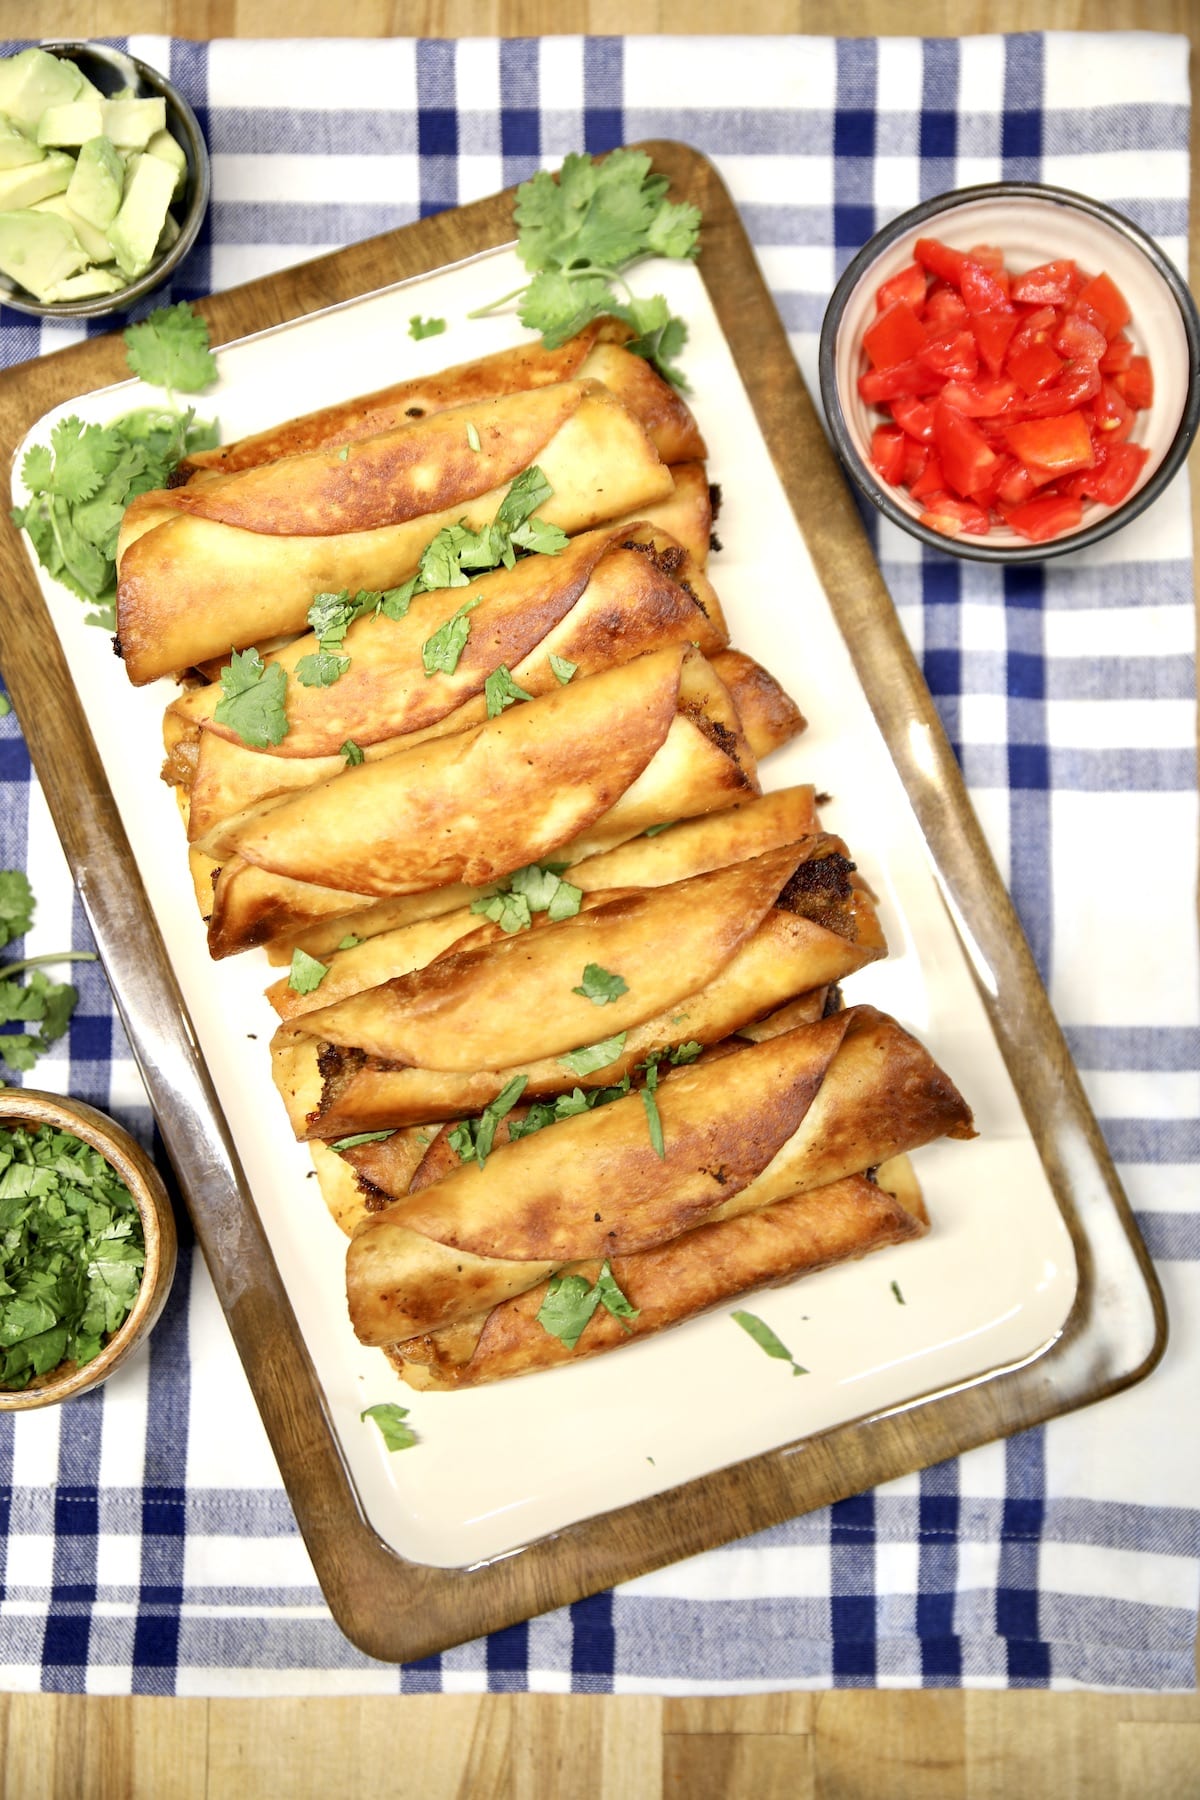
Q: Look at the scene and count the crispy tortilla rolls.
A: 11